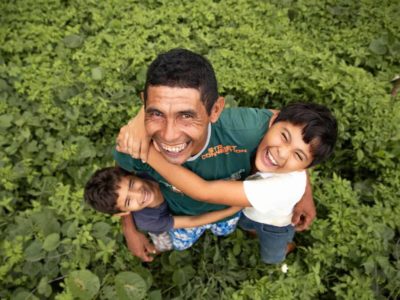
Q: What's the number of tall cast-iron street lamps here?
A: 0